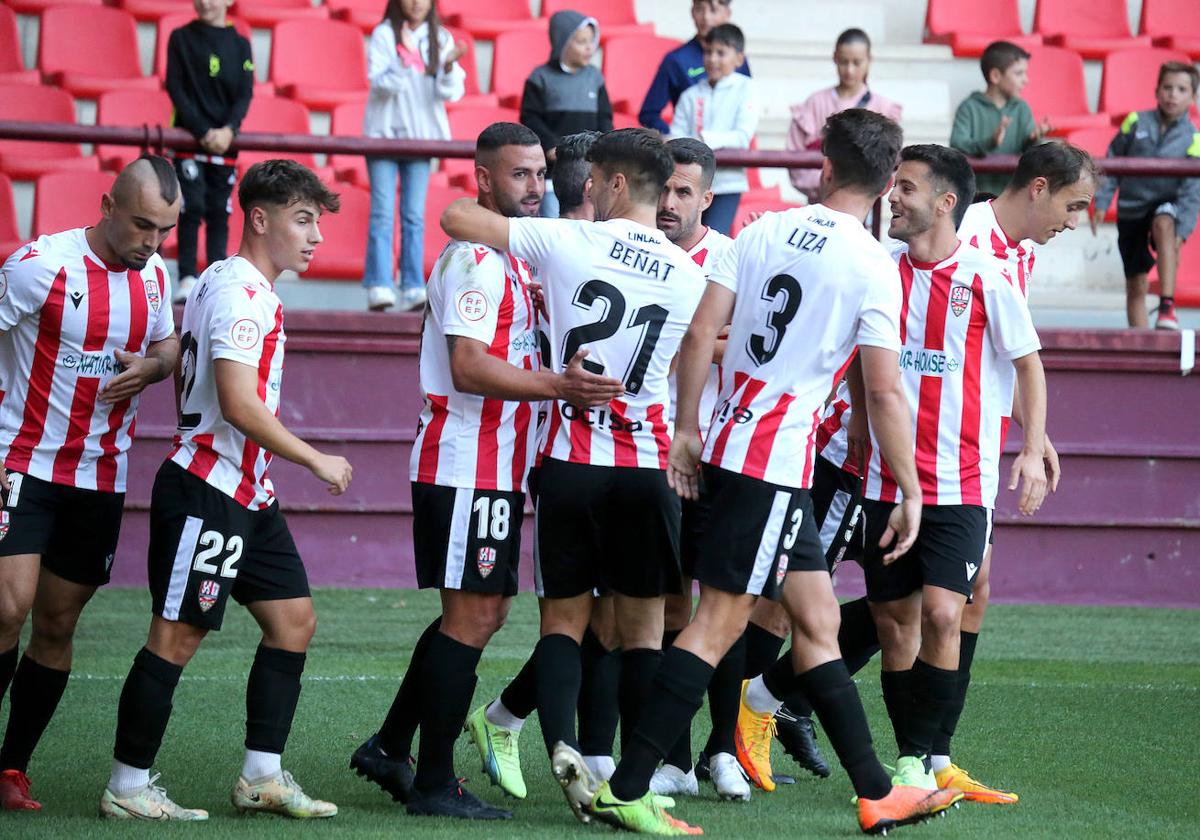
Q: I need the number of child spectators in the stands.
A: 8